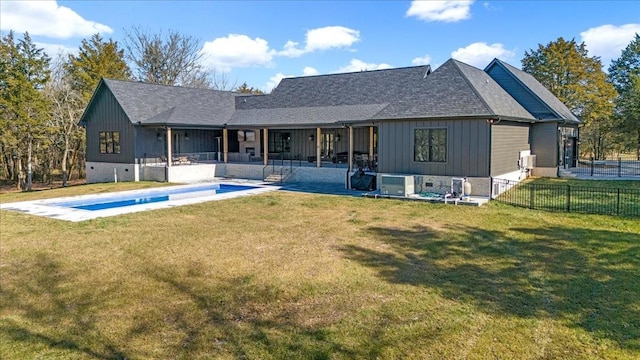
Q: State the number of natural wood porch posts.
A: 6